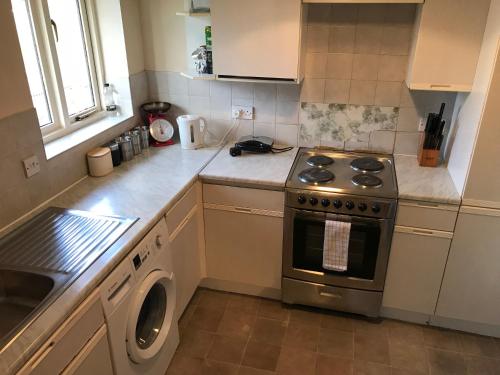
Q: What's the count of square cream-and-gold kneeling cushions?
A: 0